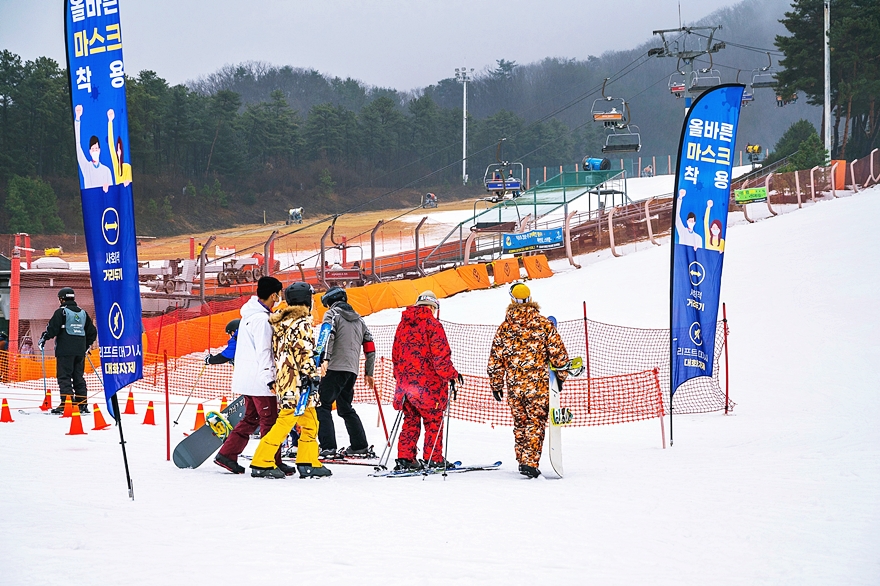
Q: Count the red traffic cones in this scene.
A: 9